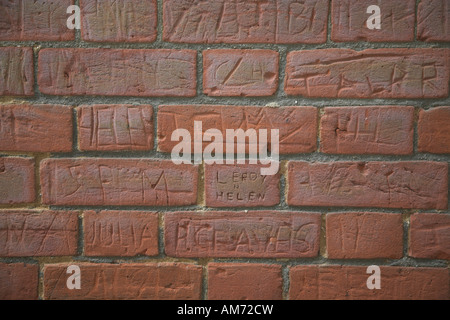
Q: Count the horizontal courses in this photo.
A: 6